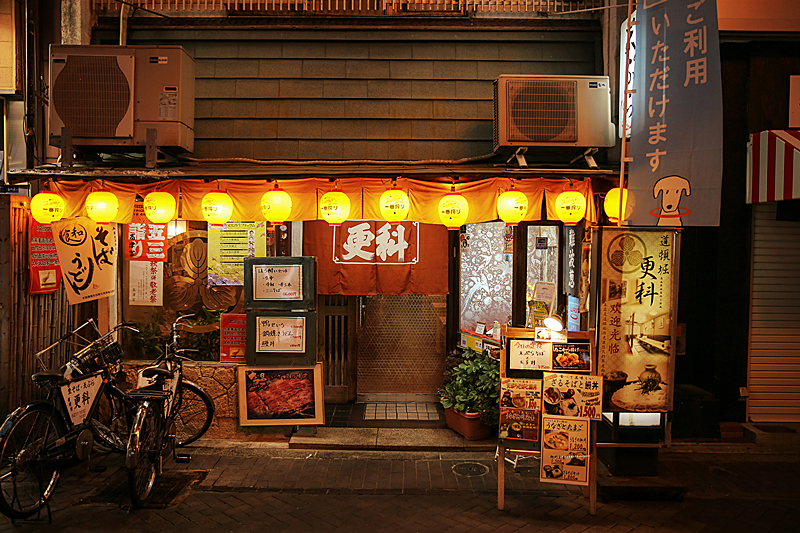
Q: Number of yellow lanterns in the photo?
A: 11